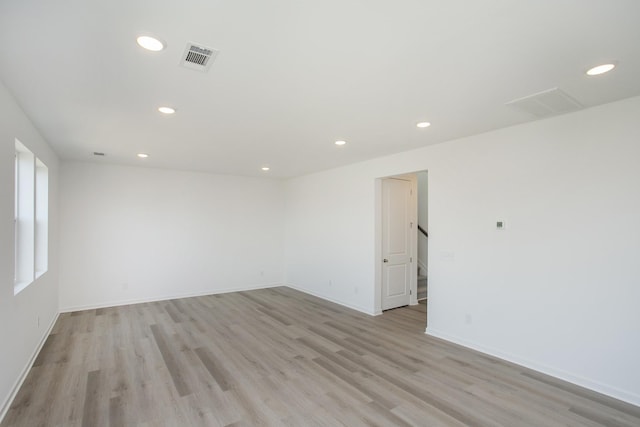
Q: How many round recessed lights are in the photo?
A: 7